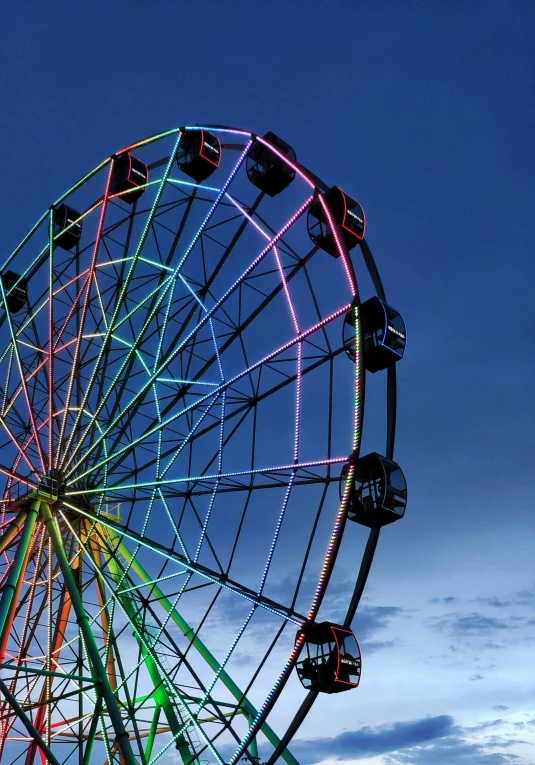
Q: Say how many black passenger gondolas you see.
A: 9